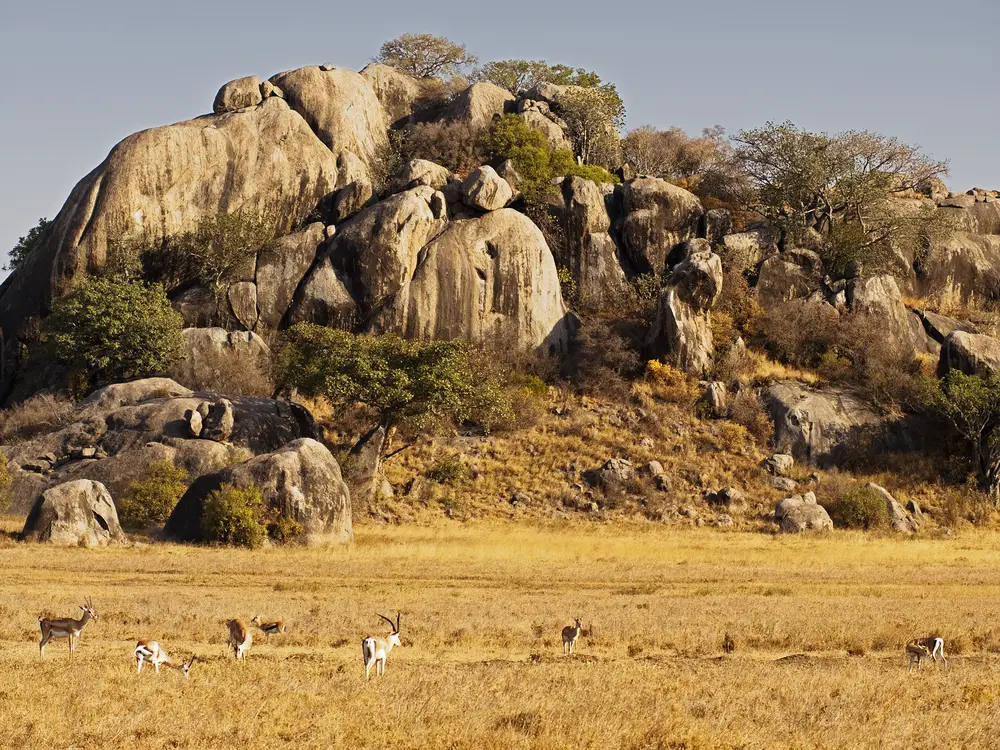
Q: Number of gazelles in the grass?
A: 7